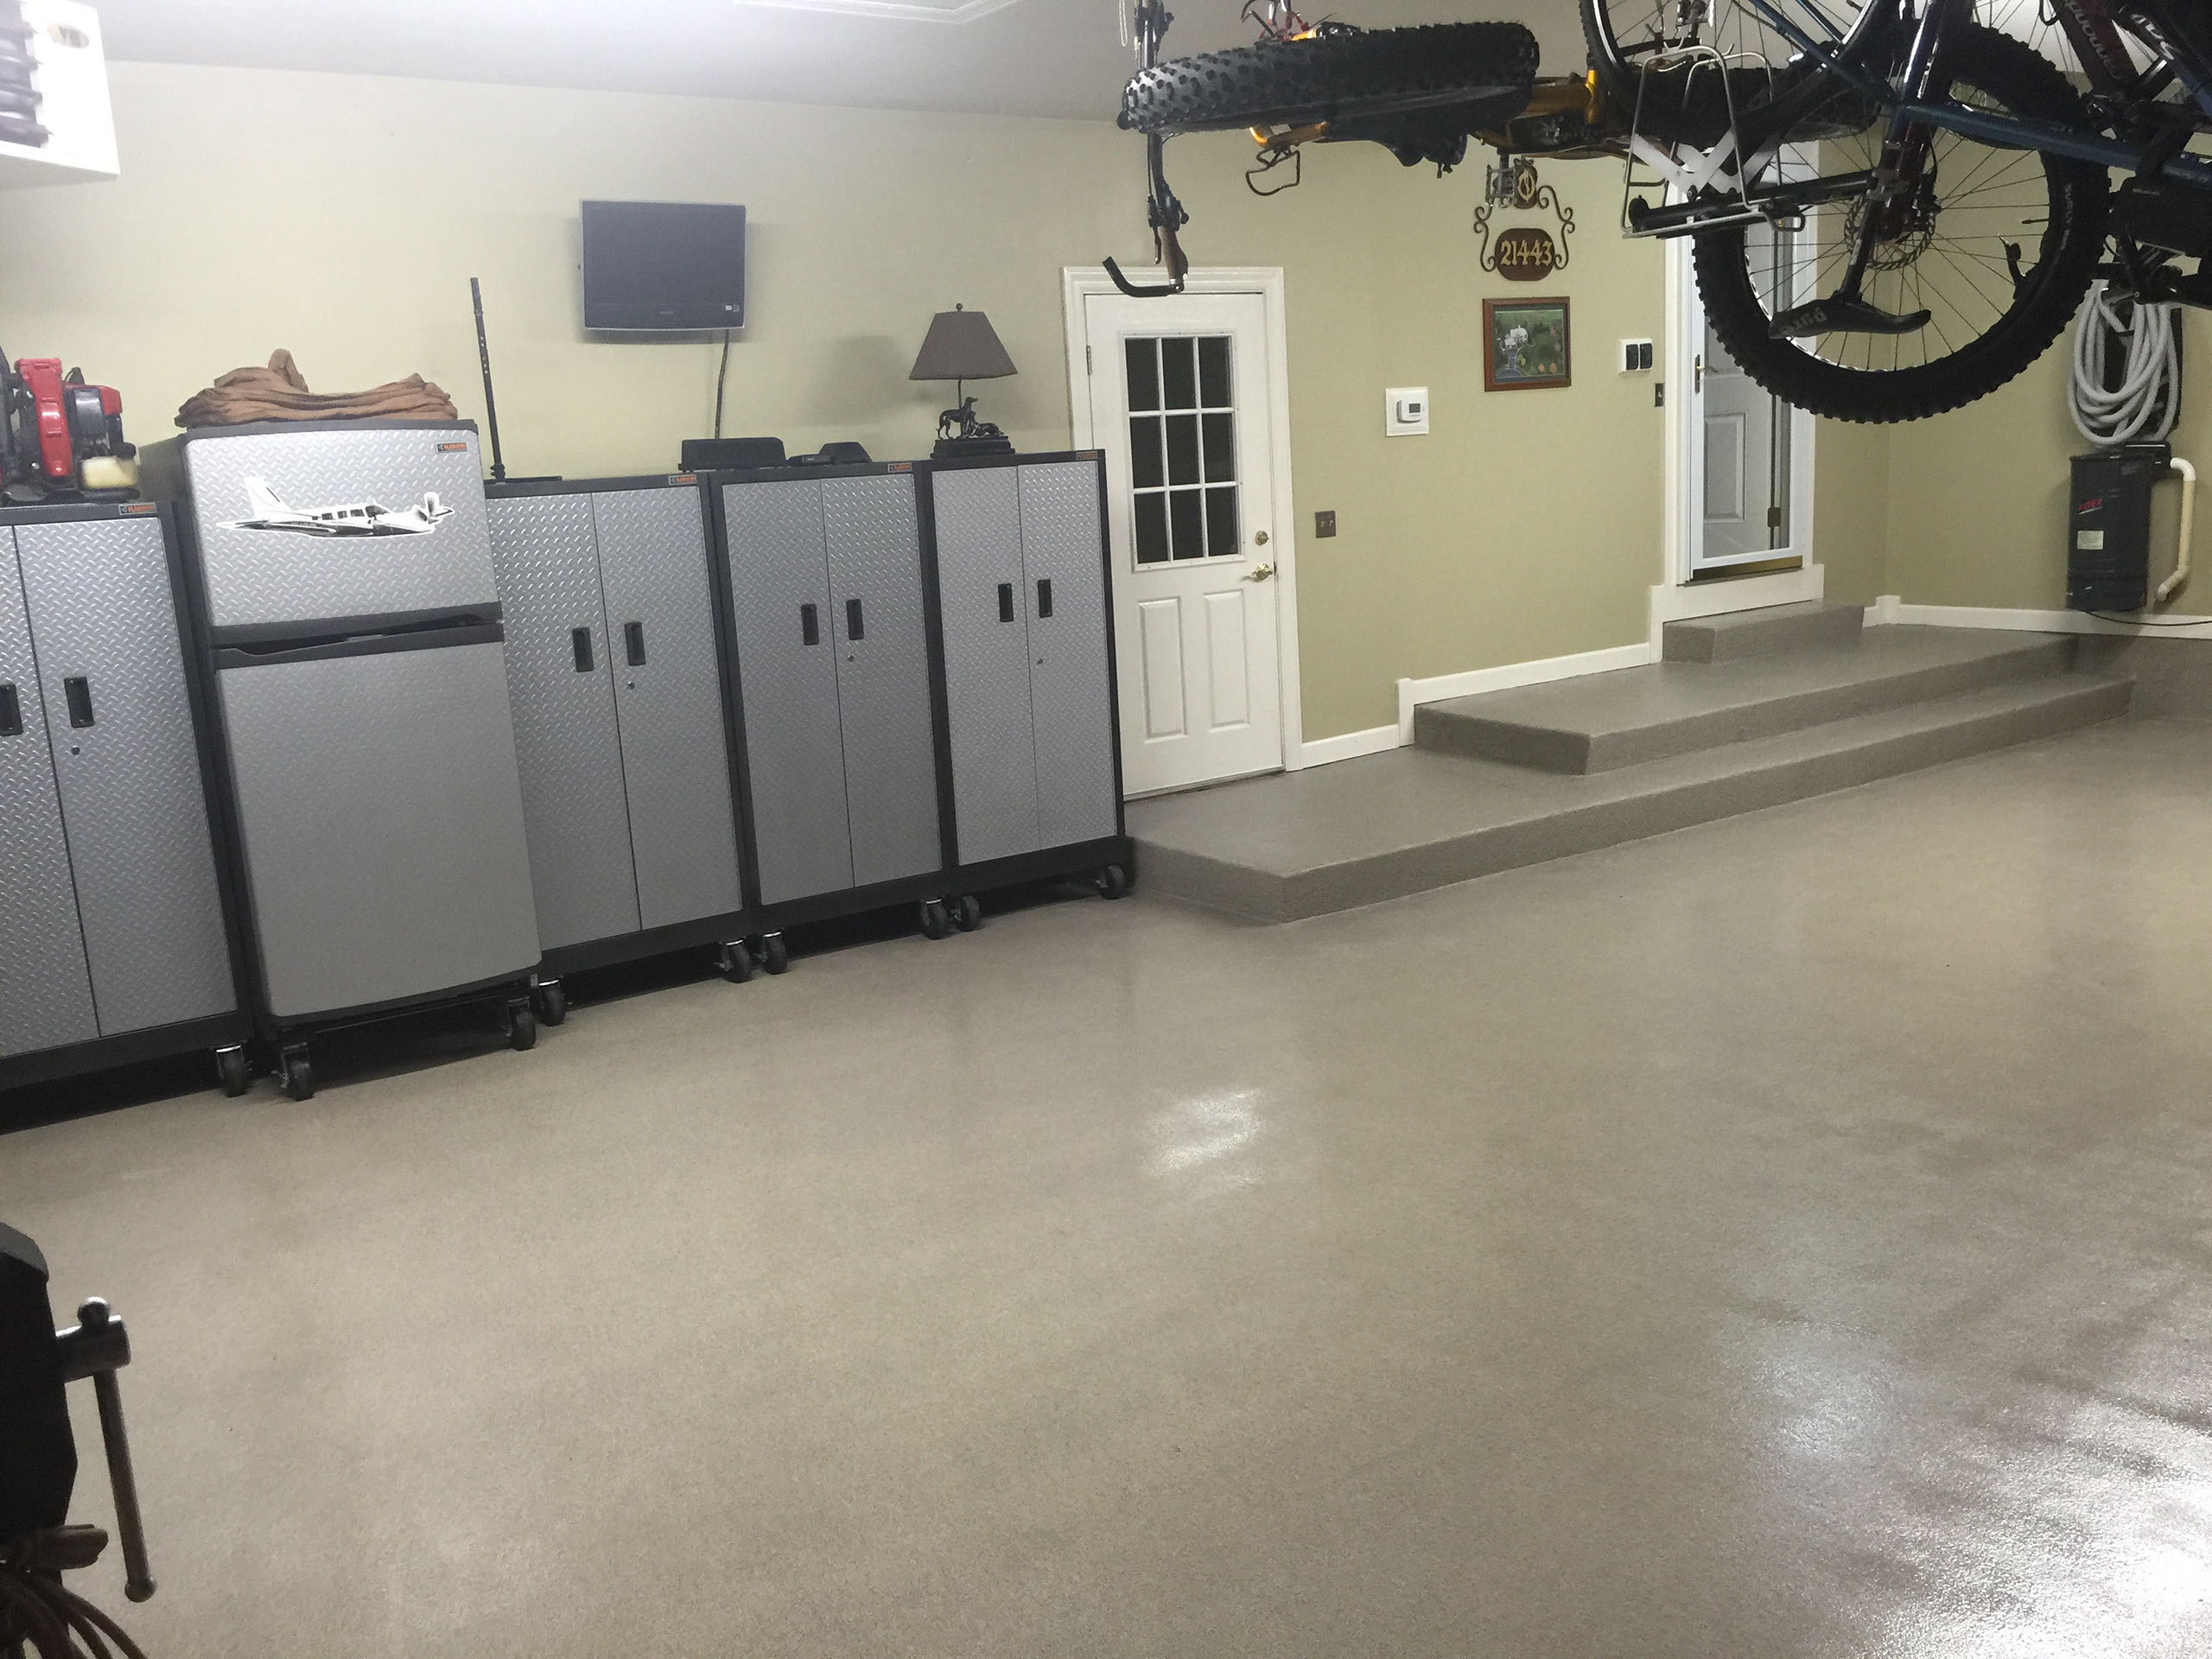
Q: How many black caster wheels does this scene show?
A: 9